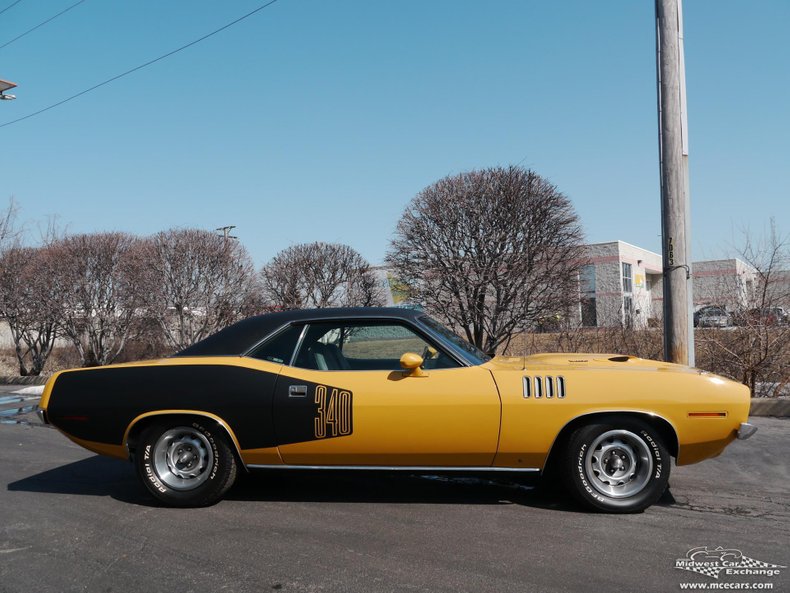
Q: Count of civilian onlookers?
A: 0